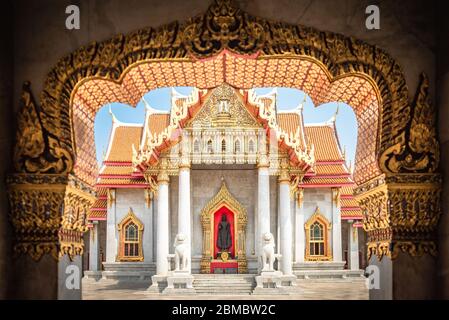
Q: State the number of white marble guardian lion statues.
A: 2